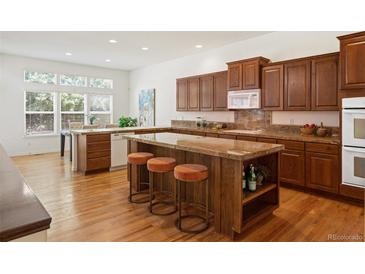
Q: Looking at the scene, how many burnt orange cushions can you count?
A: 3